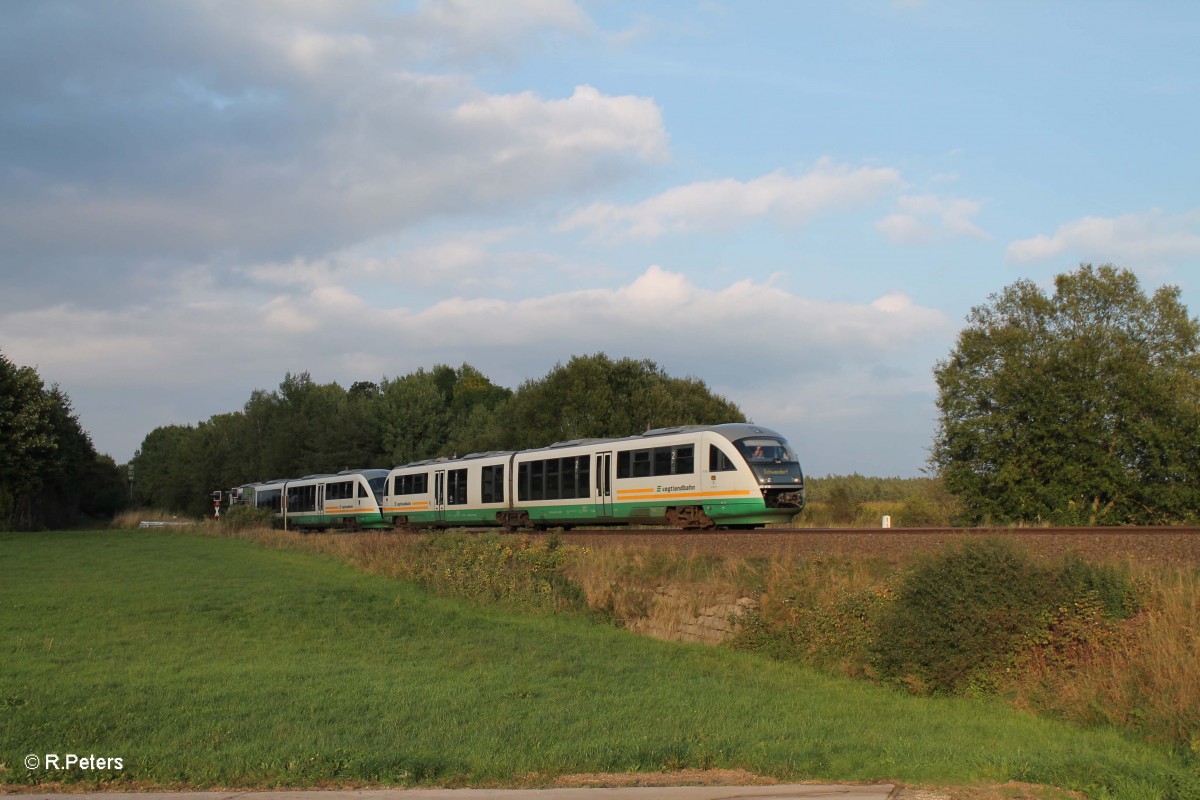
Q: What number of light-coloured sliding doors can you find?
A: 3